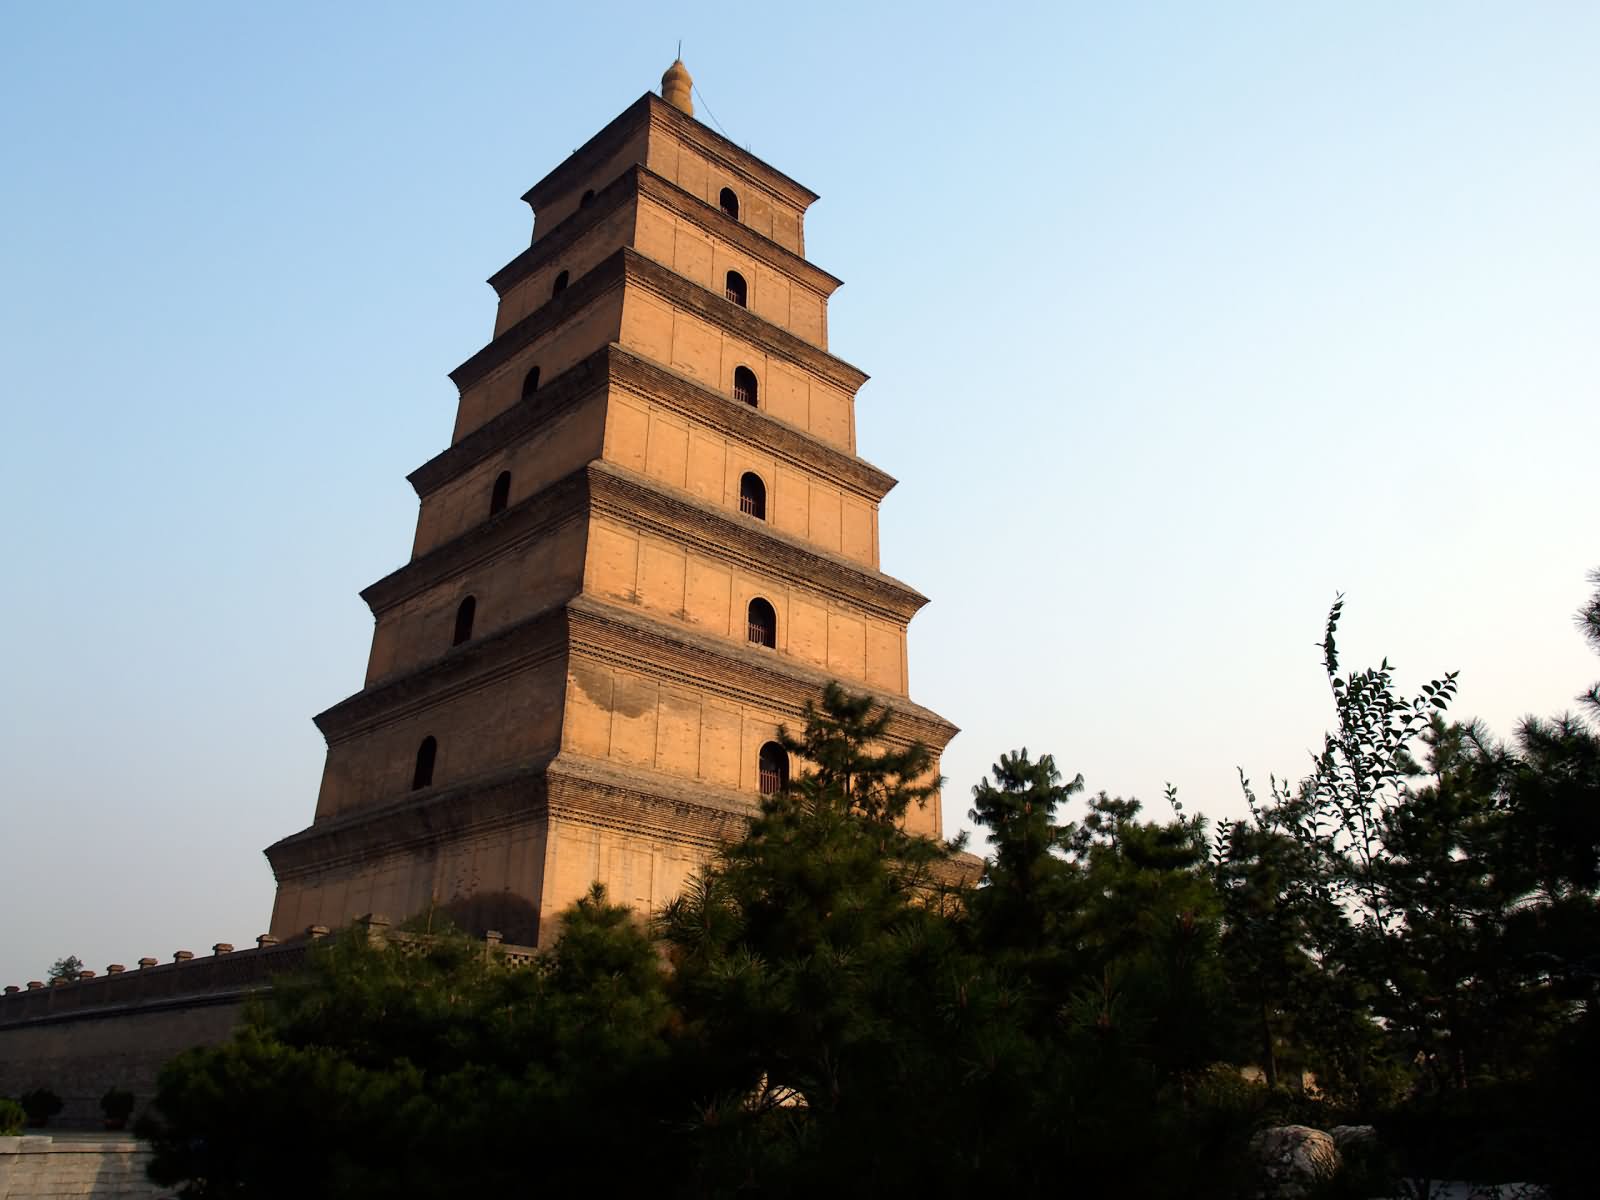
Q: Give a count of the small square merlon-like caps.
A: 12